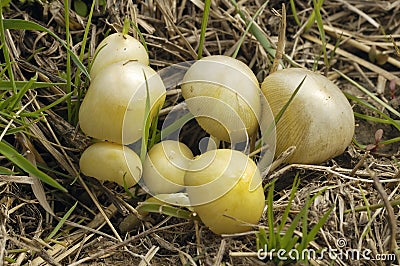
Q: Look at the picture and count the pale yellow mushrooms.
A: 7